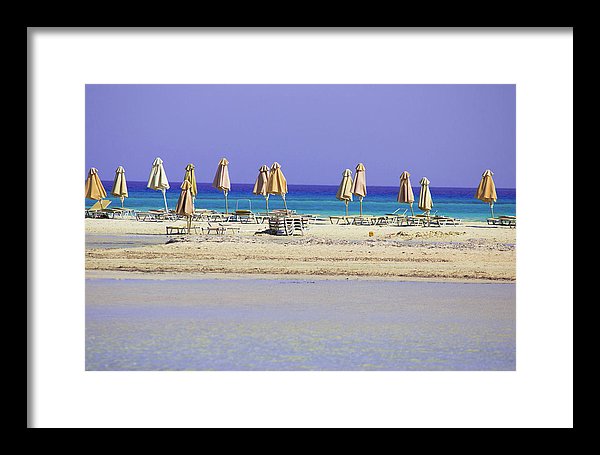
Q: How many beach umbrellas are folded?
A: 13